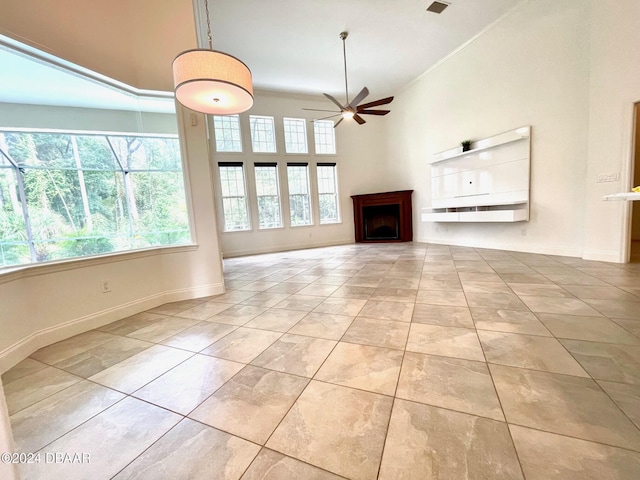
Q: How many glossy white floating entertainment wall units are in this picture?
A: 1